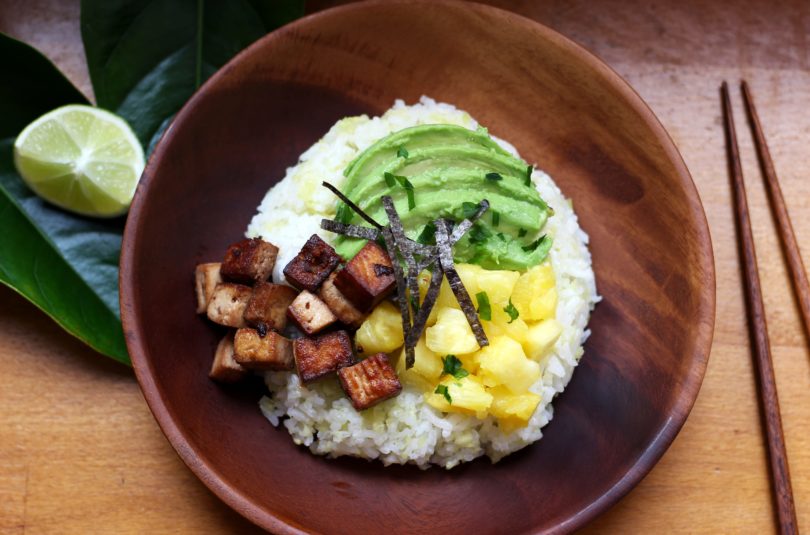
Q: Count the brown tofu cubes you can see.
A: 12